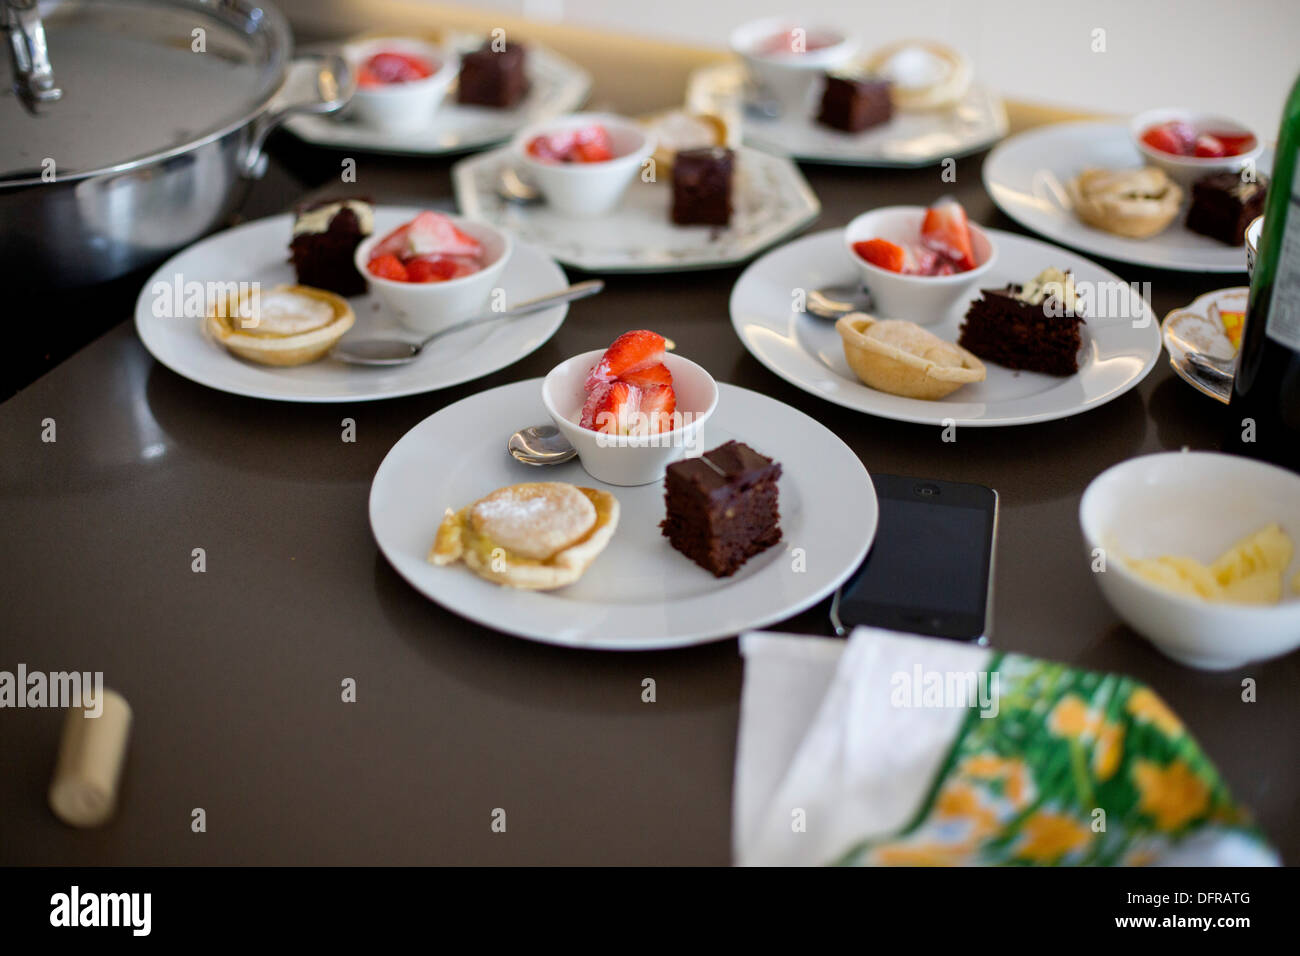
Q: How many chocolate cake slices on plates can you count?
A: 7